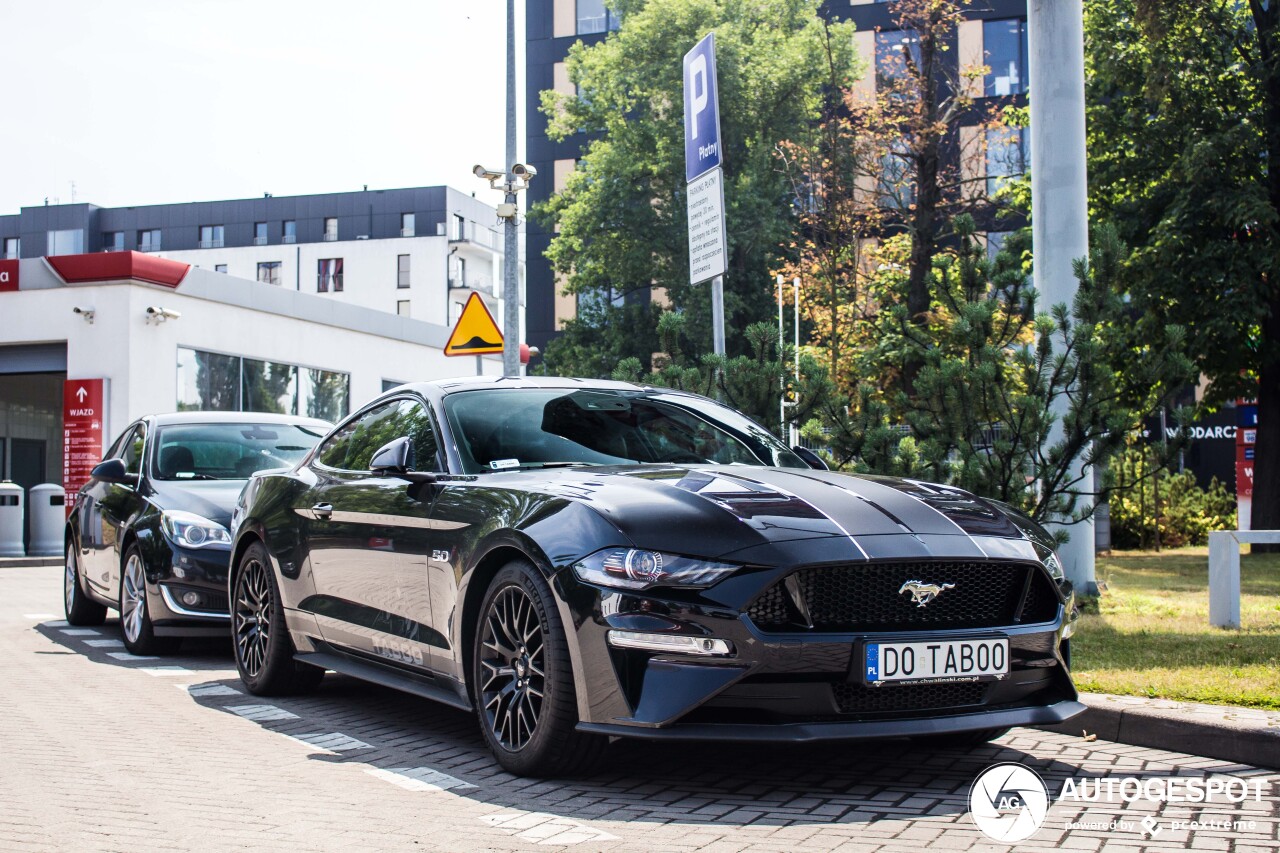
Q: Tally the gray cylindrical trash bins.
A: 2